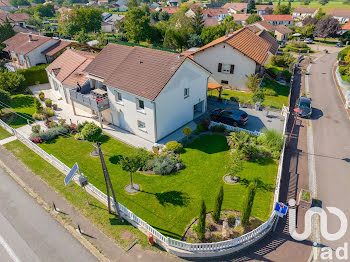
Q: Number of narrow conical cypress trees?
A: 3